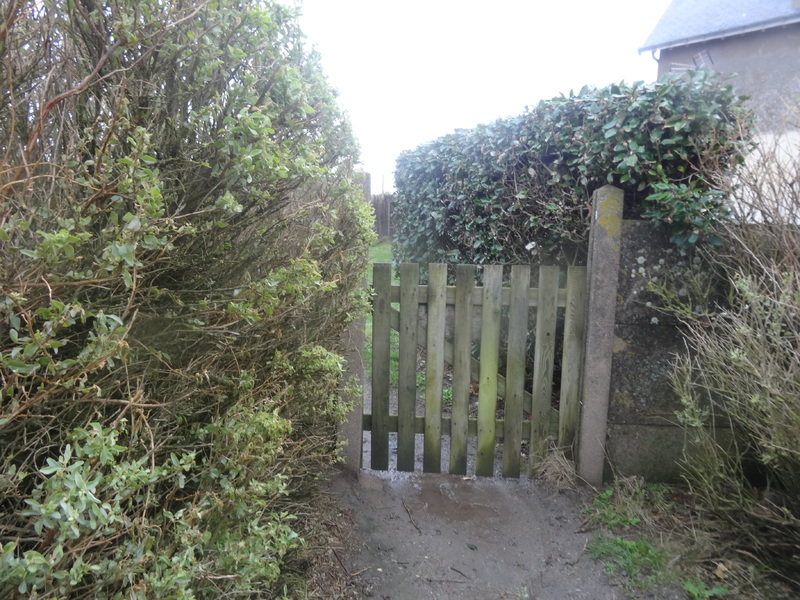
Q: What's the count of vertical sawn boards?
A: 8